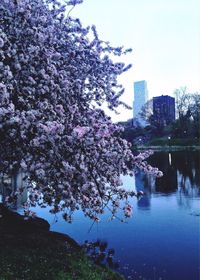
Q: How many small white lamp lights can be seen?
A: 3